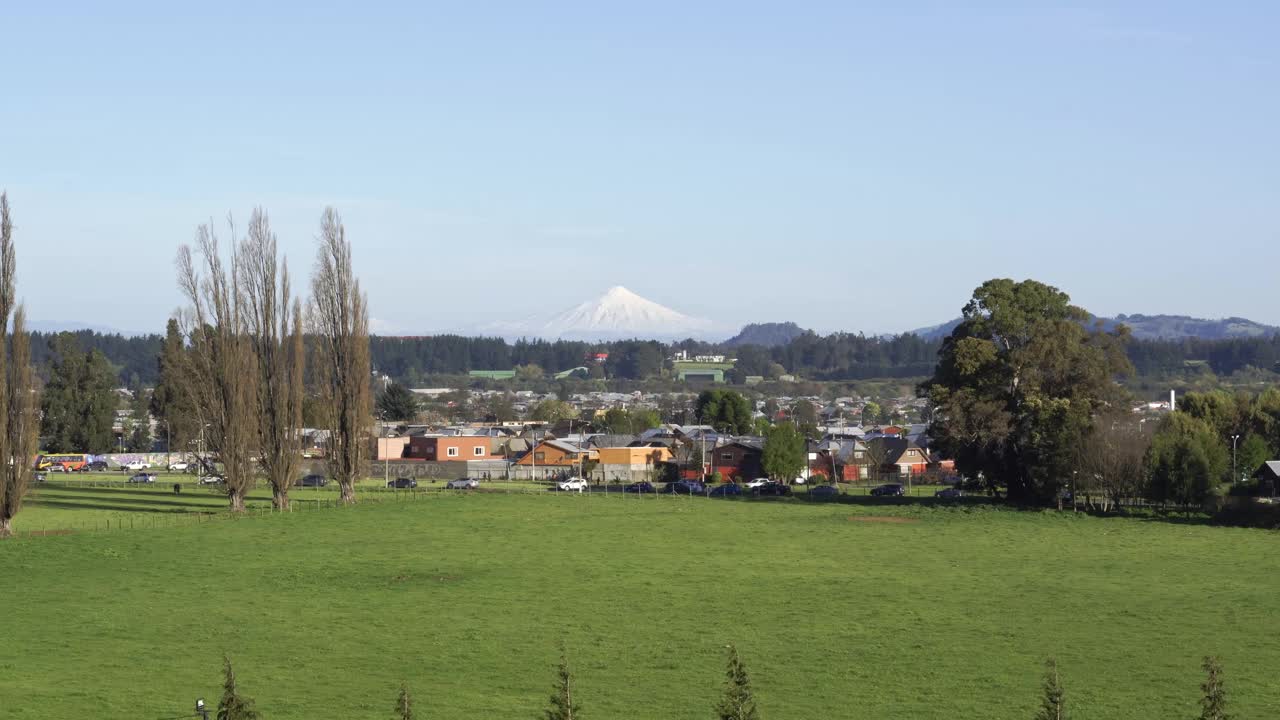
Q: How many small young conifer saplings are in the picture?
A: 6